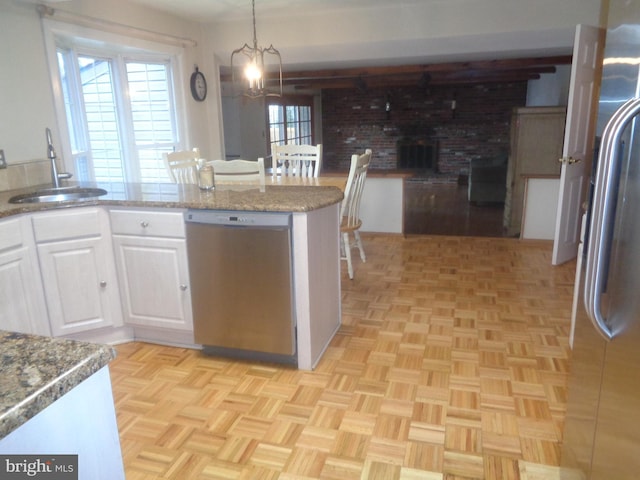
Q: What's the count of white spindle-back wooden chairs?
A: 4